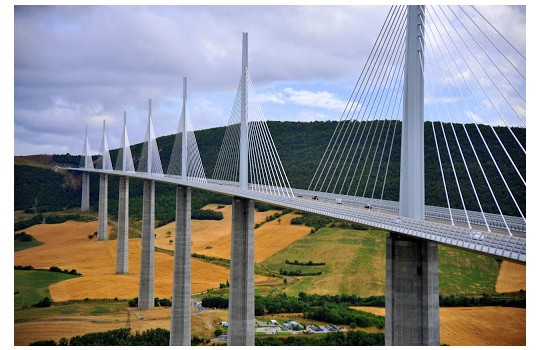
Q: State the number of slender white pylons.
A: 7